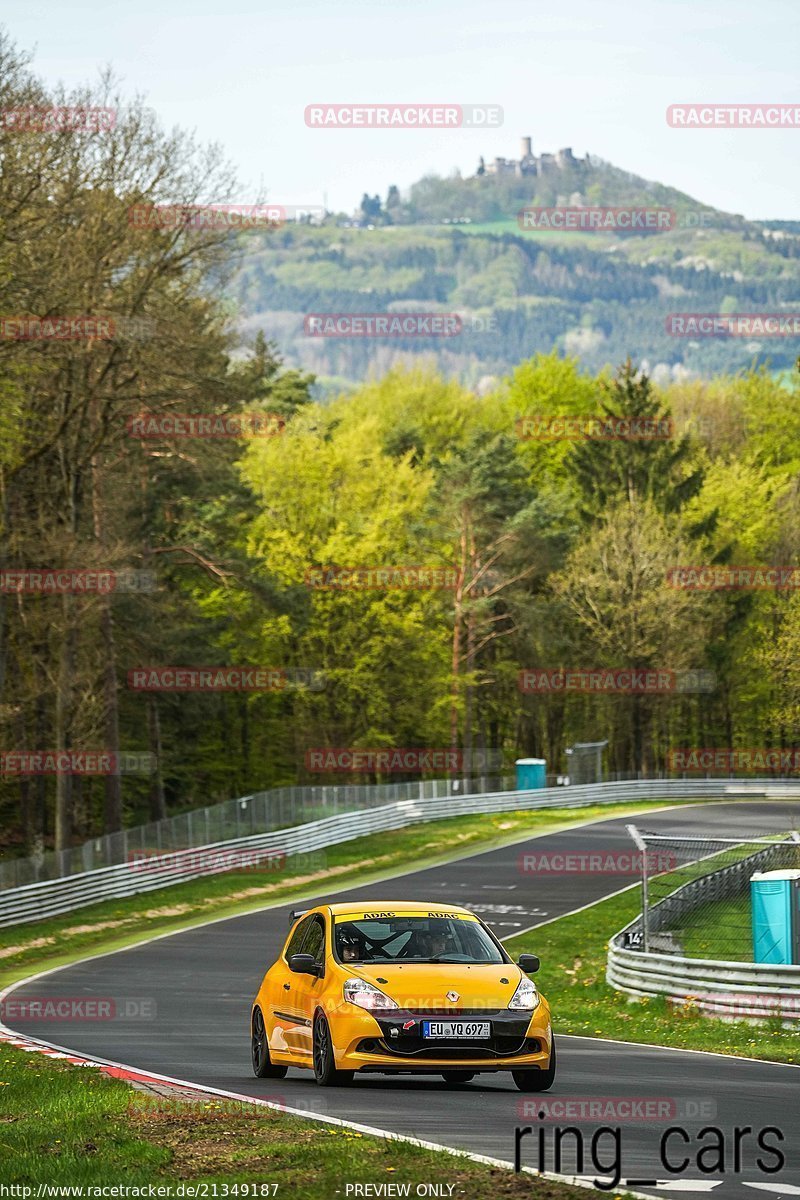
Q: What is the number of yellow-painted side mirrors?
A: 0